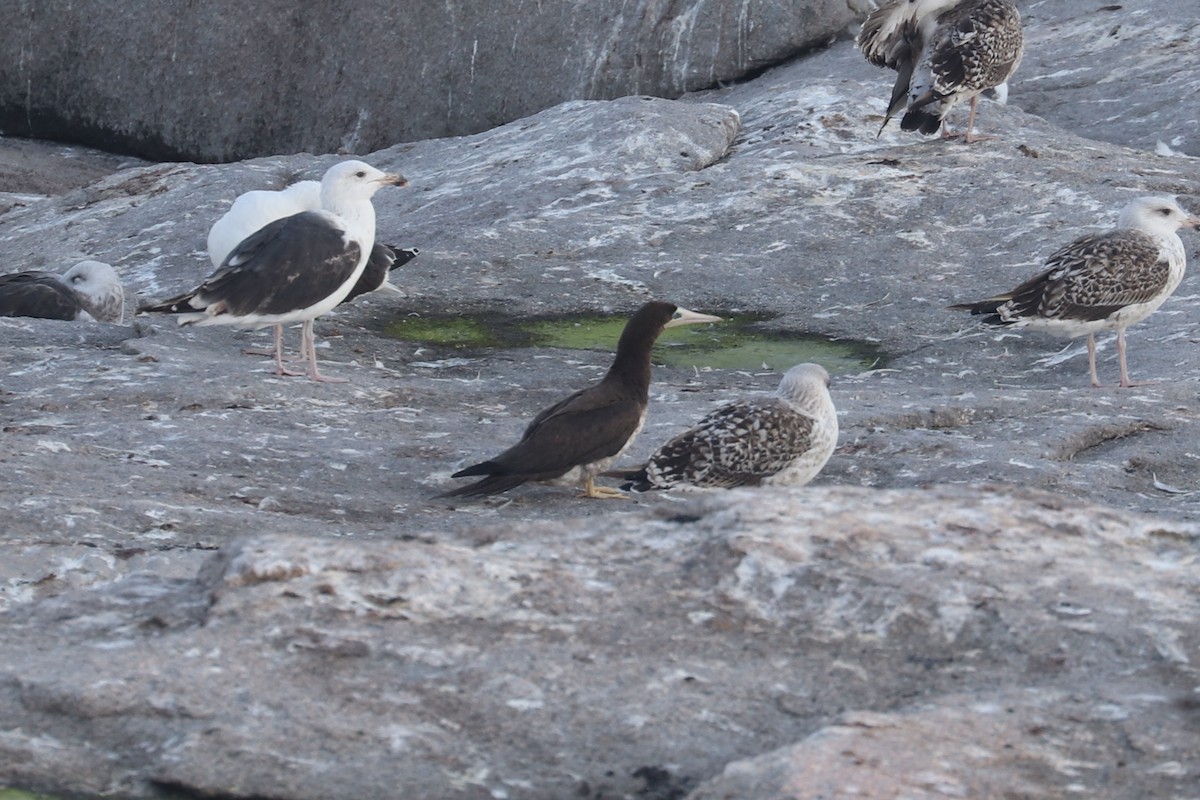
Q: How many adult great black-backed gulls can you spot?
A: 2